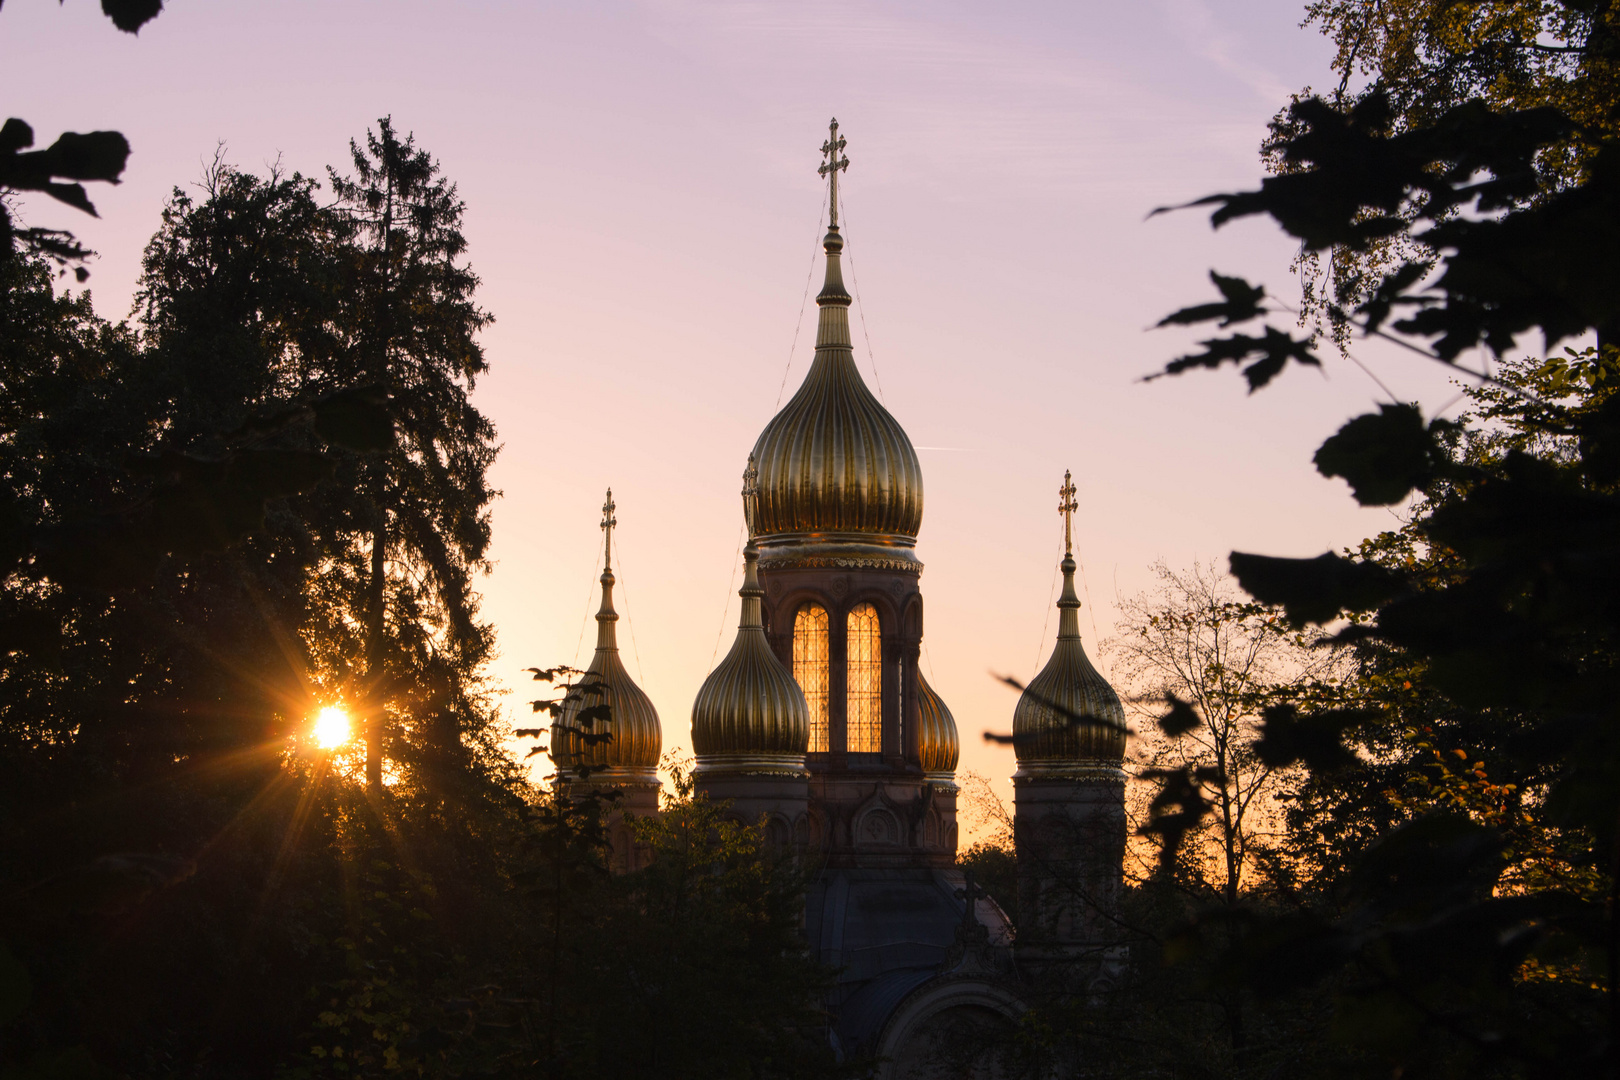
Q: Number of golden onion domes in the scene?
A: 5